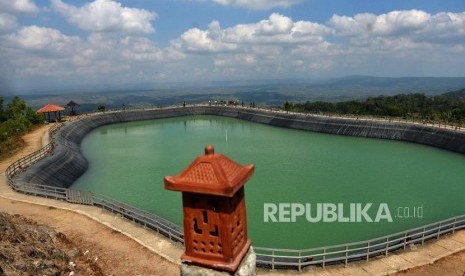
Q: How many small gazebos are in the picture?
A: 2